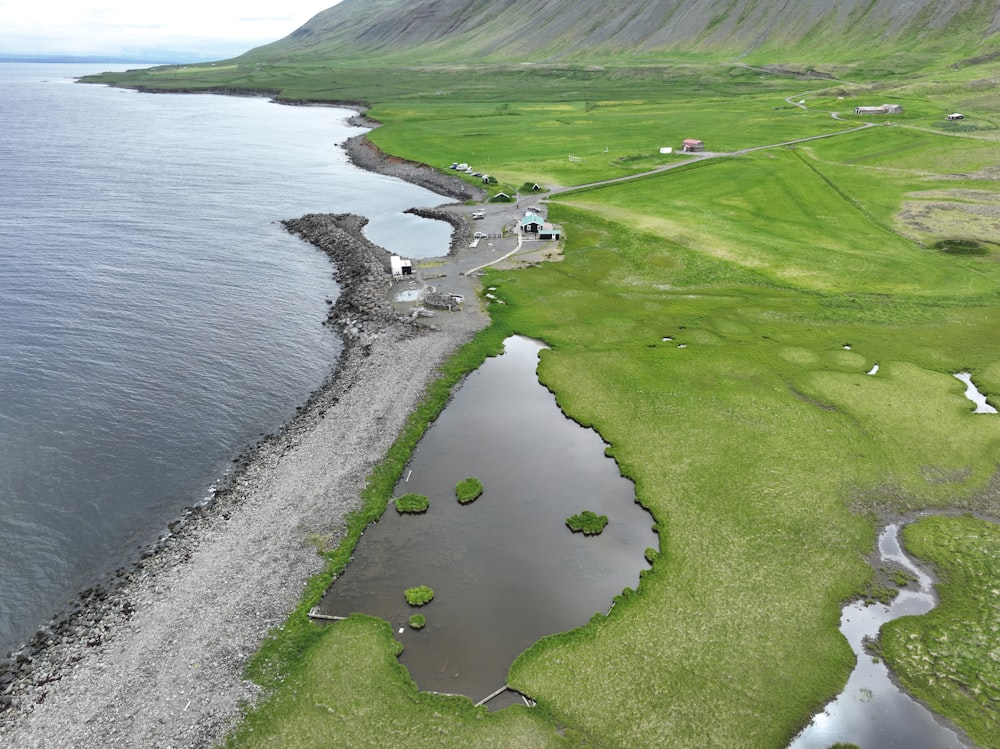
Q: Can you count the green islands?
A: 5